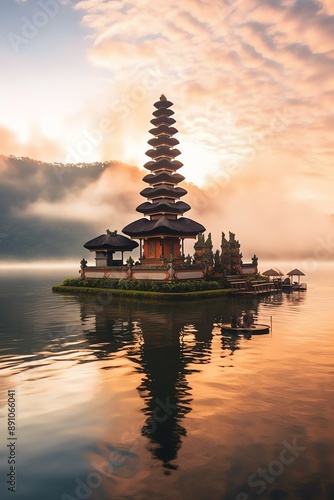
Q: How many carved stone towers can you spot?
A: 2